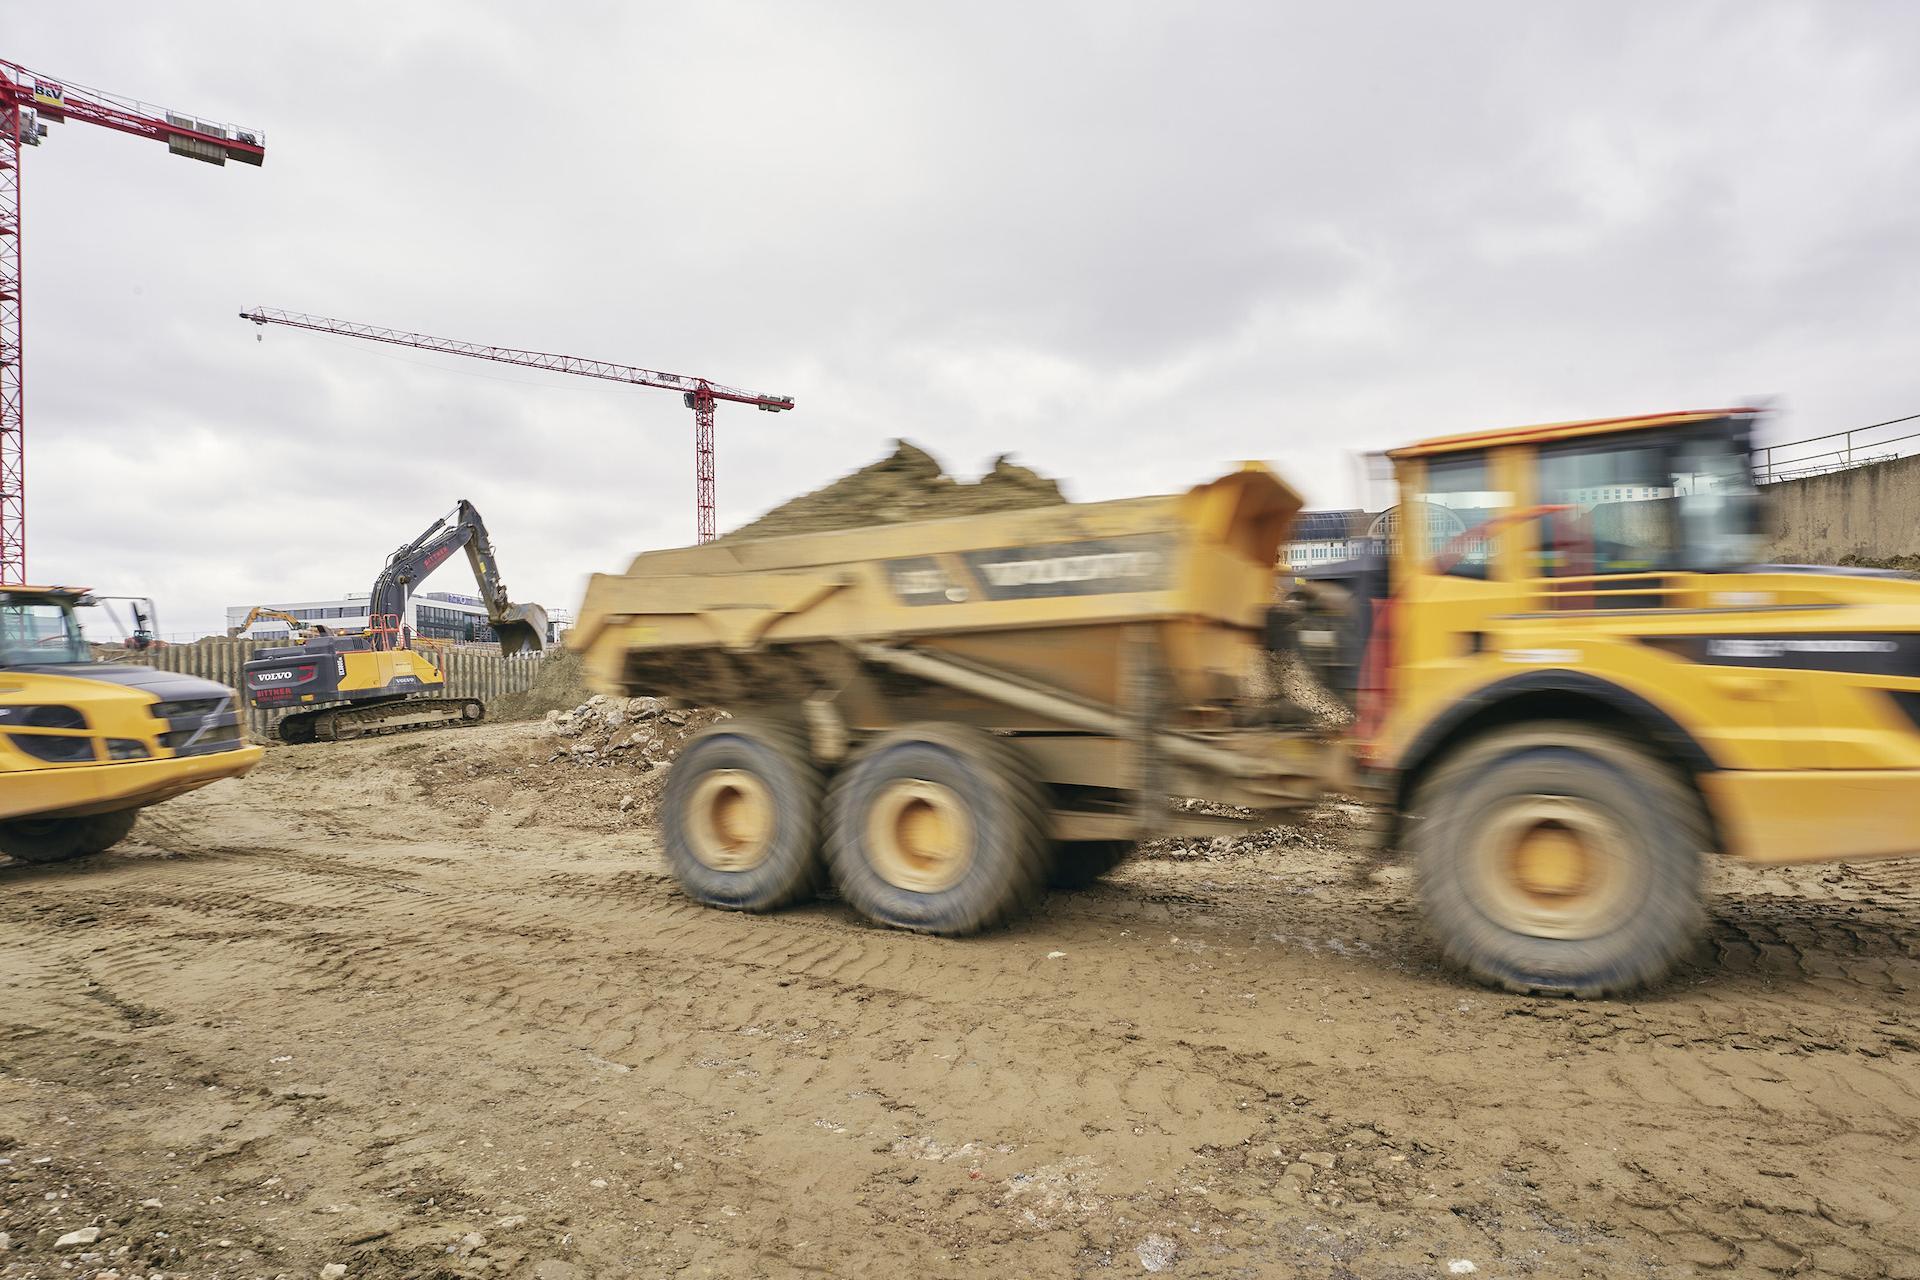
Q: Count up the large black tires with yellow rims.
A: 3